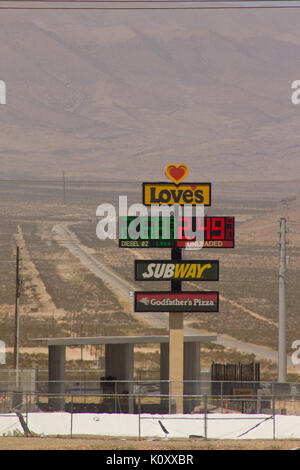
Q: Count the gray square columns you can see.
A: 3